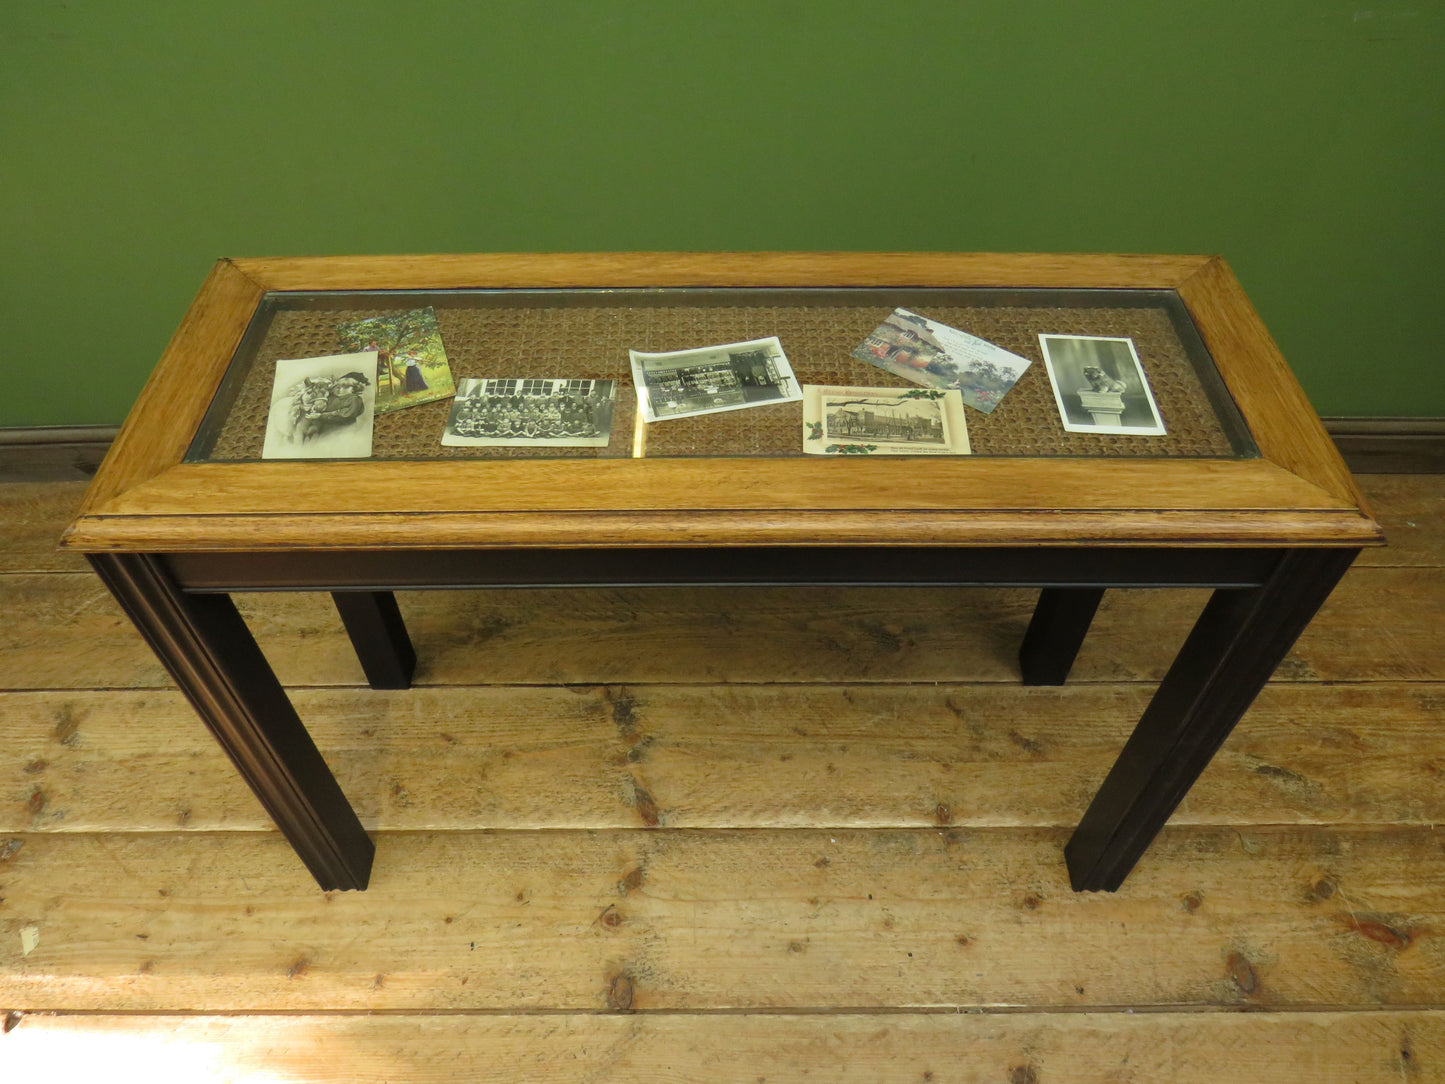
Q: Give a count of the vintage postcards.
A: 7